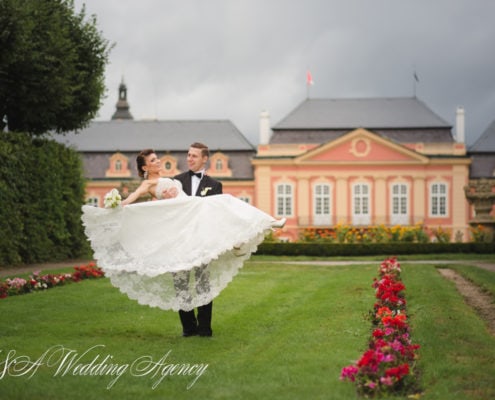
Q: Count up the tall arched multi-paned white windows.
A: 5